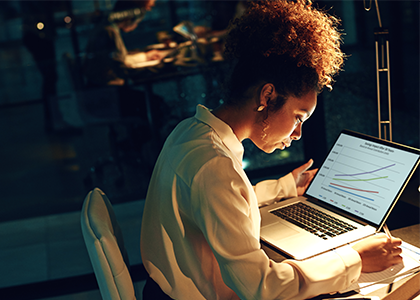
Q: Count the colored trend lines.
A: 4